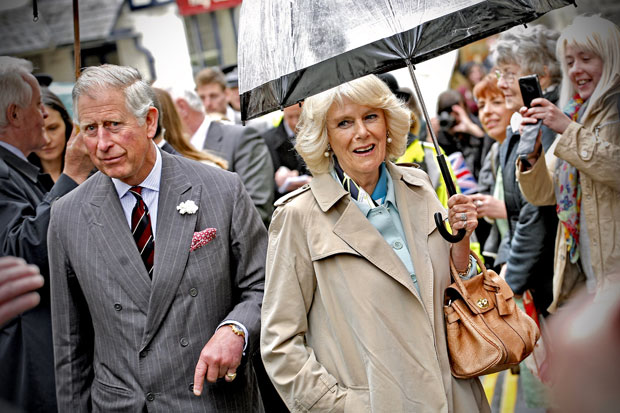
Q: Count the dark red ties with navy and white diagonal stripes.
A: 1